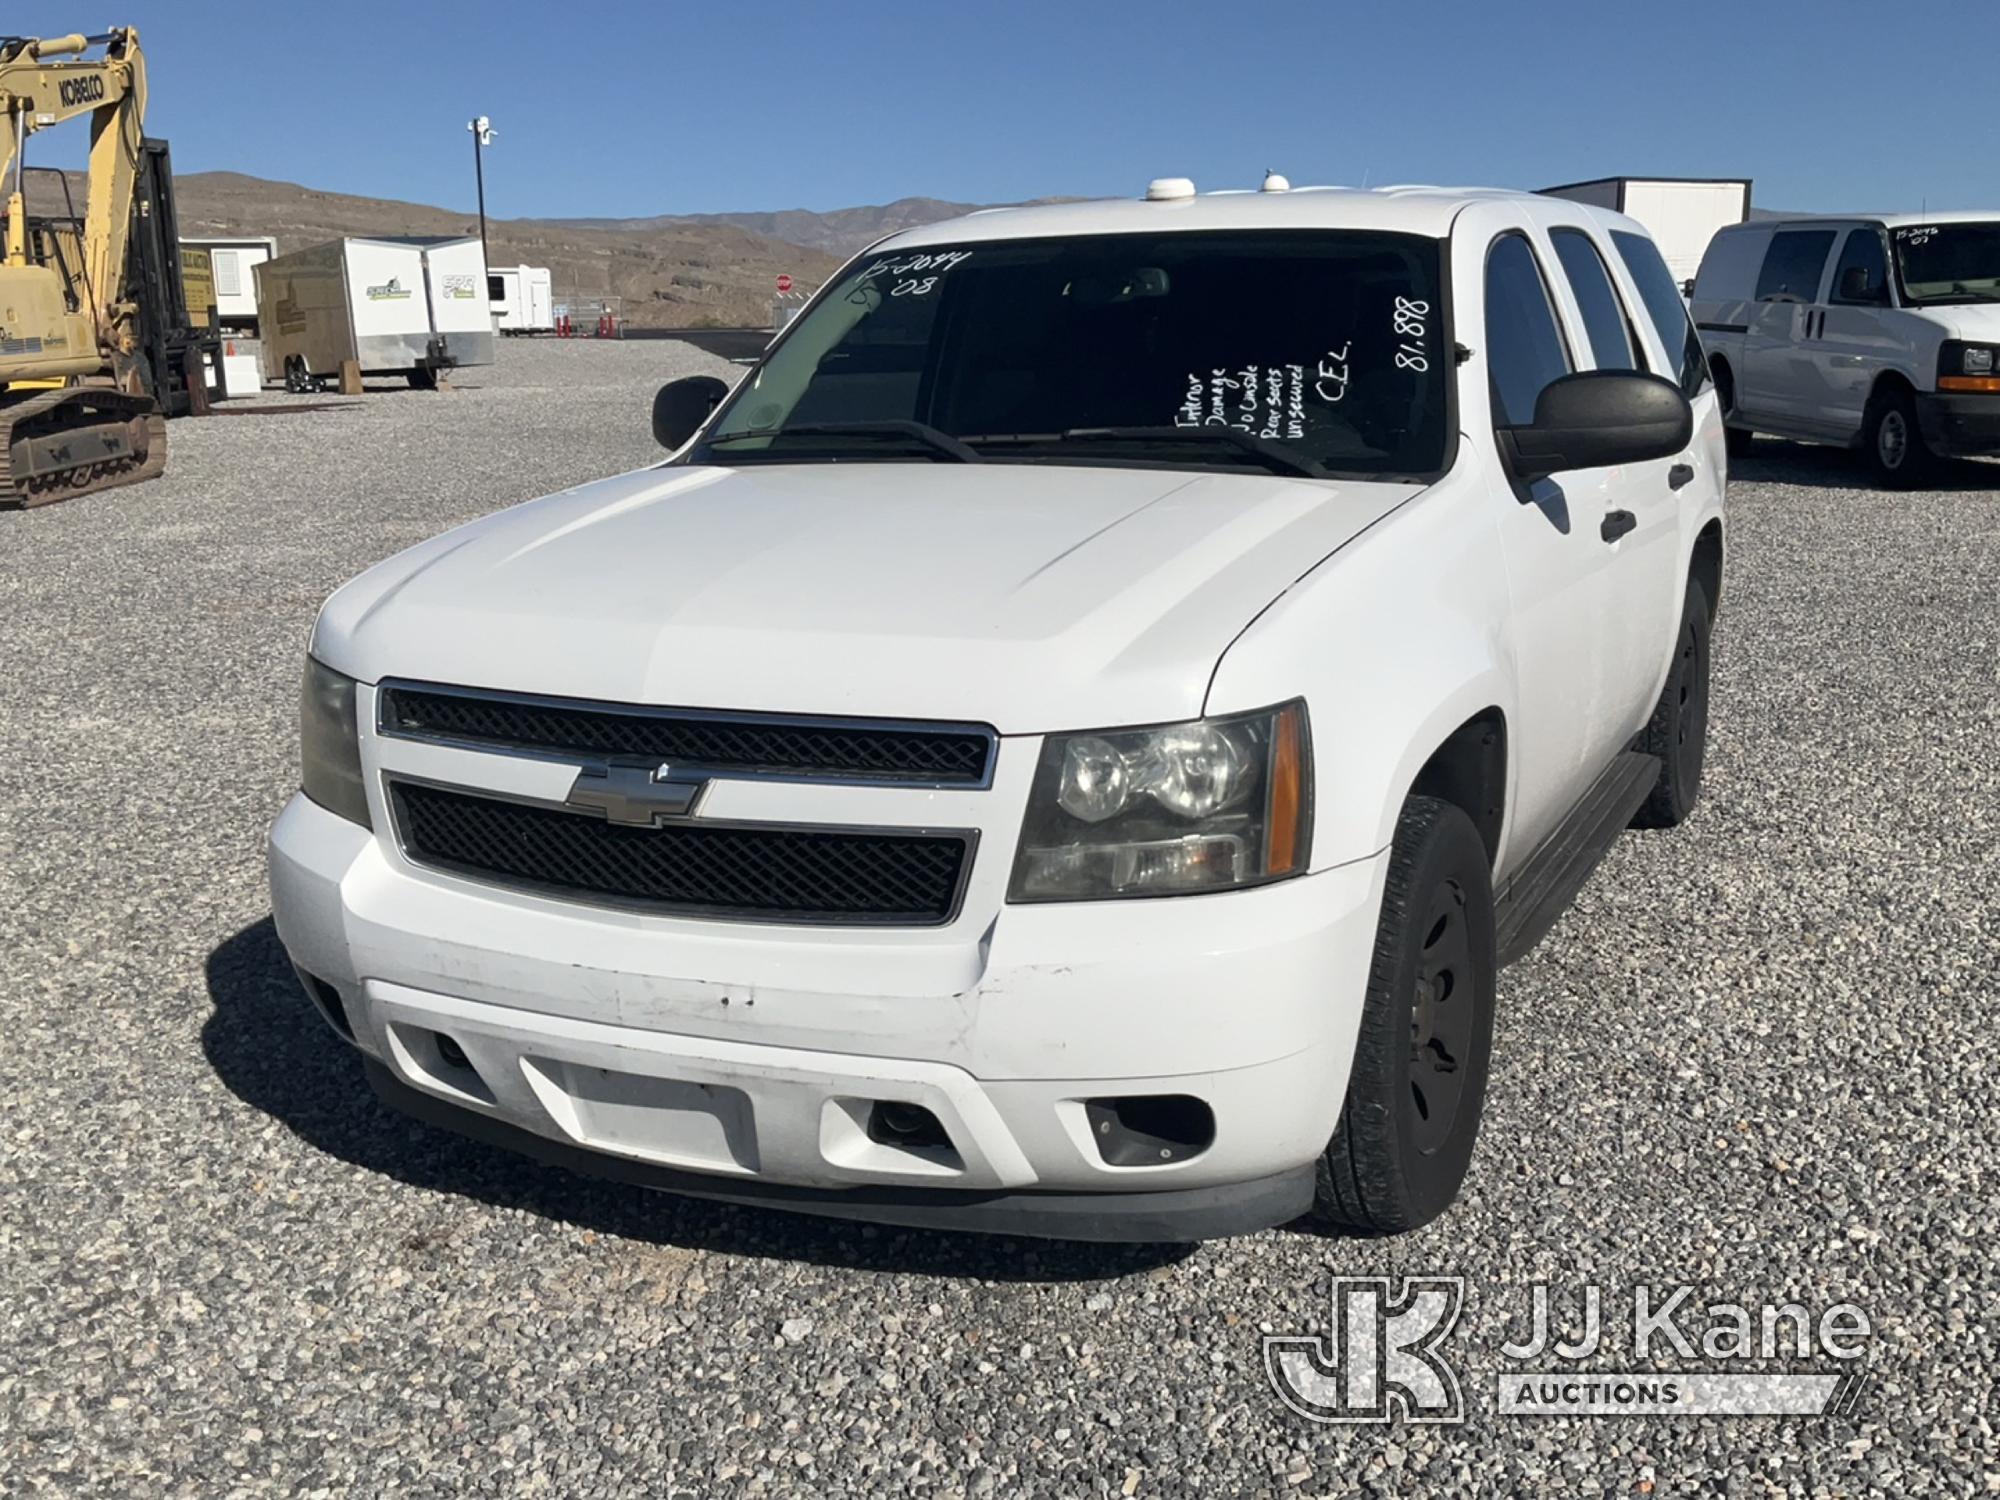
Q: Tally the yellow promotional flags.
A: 0